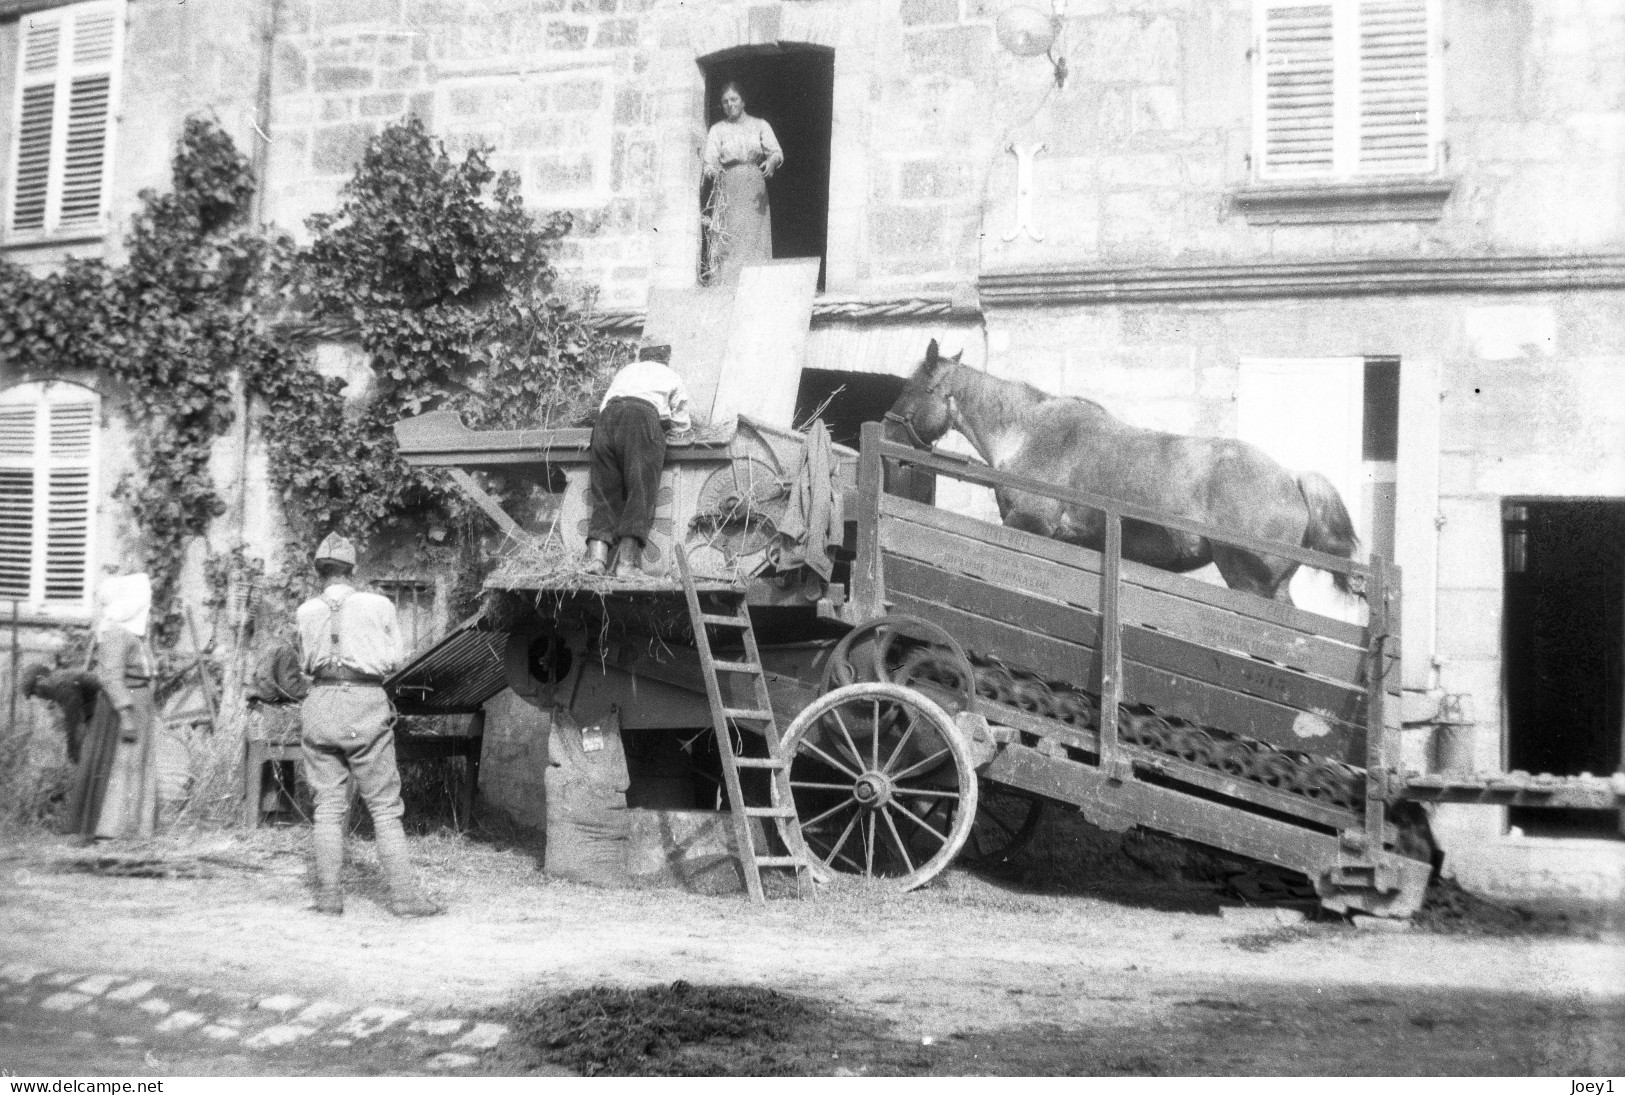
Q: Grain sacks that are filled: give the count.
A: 1